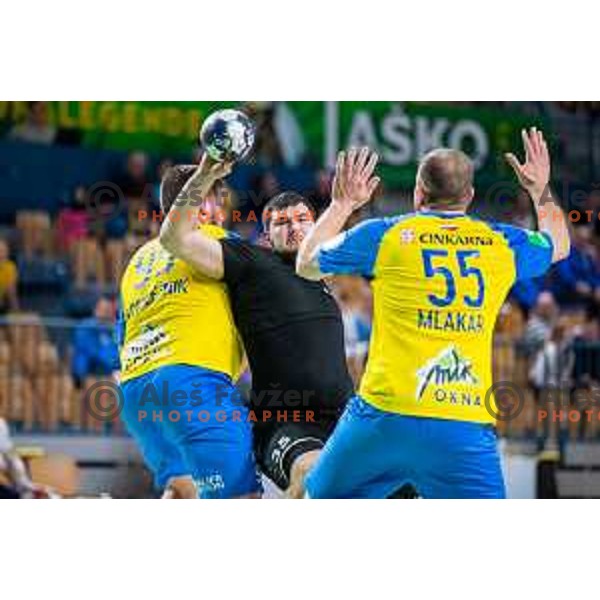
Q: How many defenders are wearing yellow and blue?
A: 2